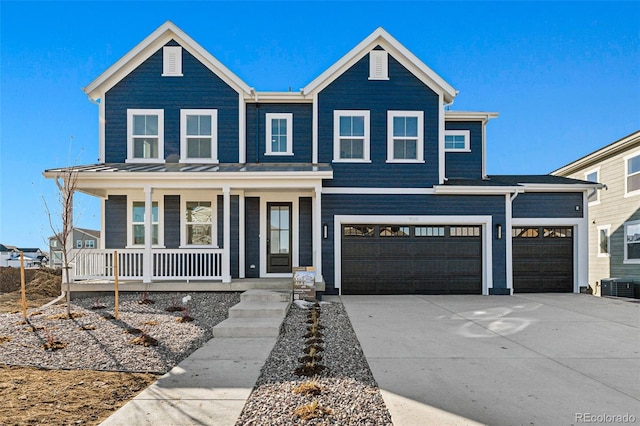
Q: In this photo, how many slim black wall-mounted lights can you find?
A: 2